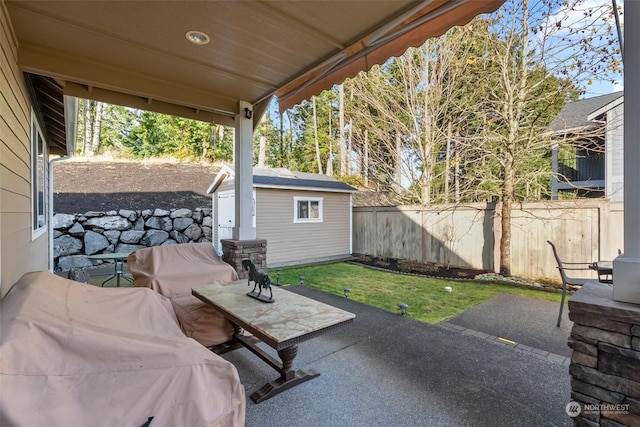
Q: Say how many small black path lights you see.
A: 4